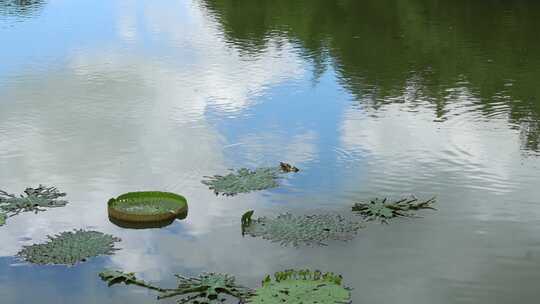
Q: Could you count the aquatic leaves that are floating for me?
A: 8